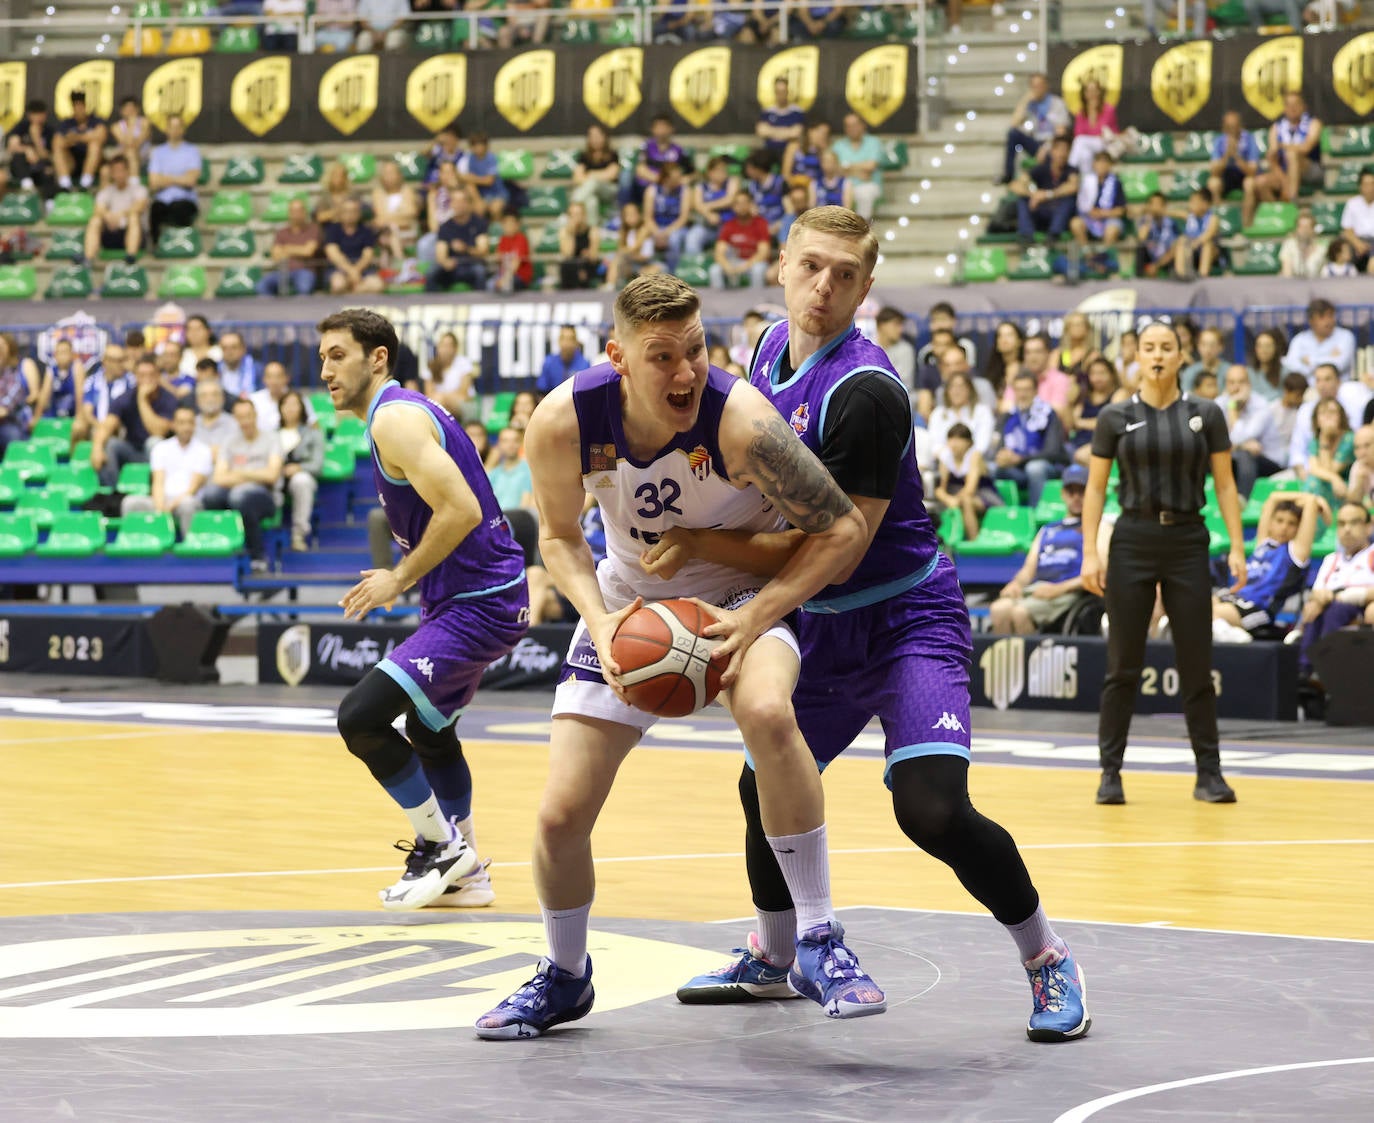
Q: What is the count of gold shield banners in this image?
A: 15